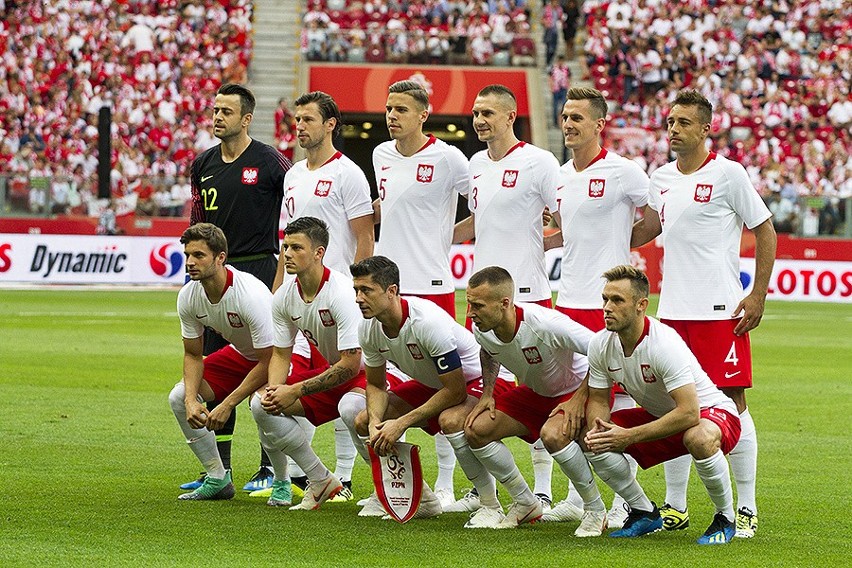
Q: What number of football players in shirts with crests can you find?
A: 11